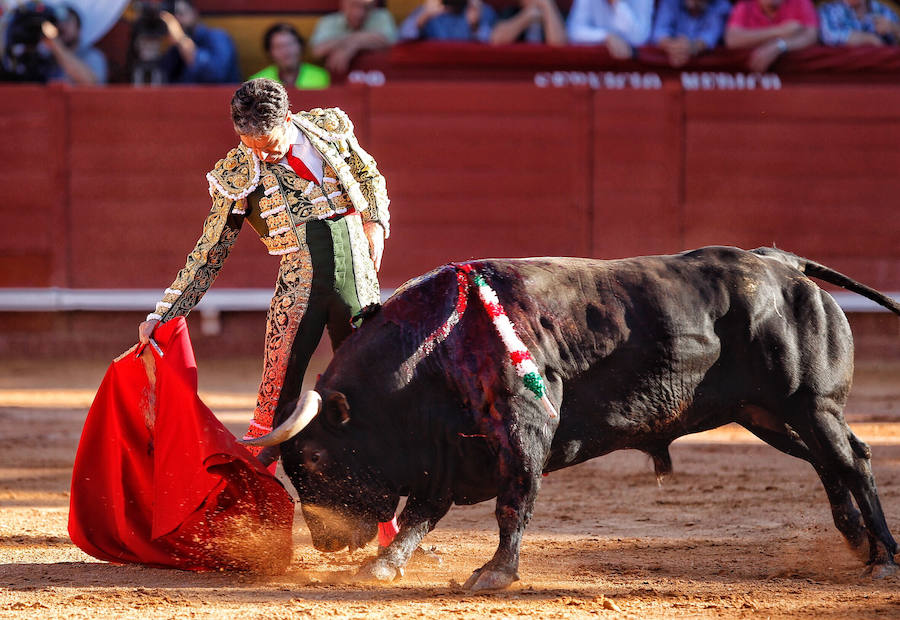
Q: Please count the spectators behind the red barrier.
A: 10